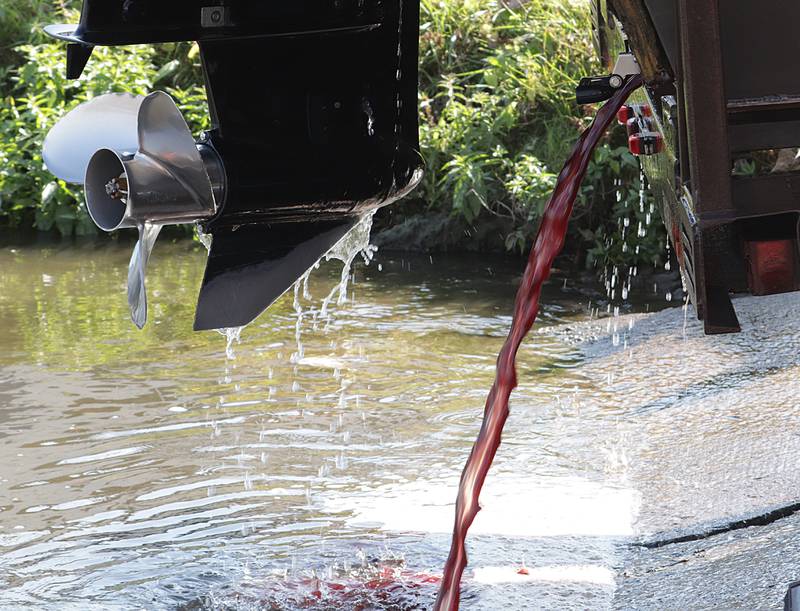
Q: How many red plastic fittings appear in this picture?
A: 2